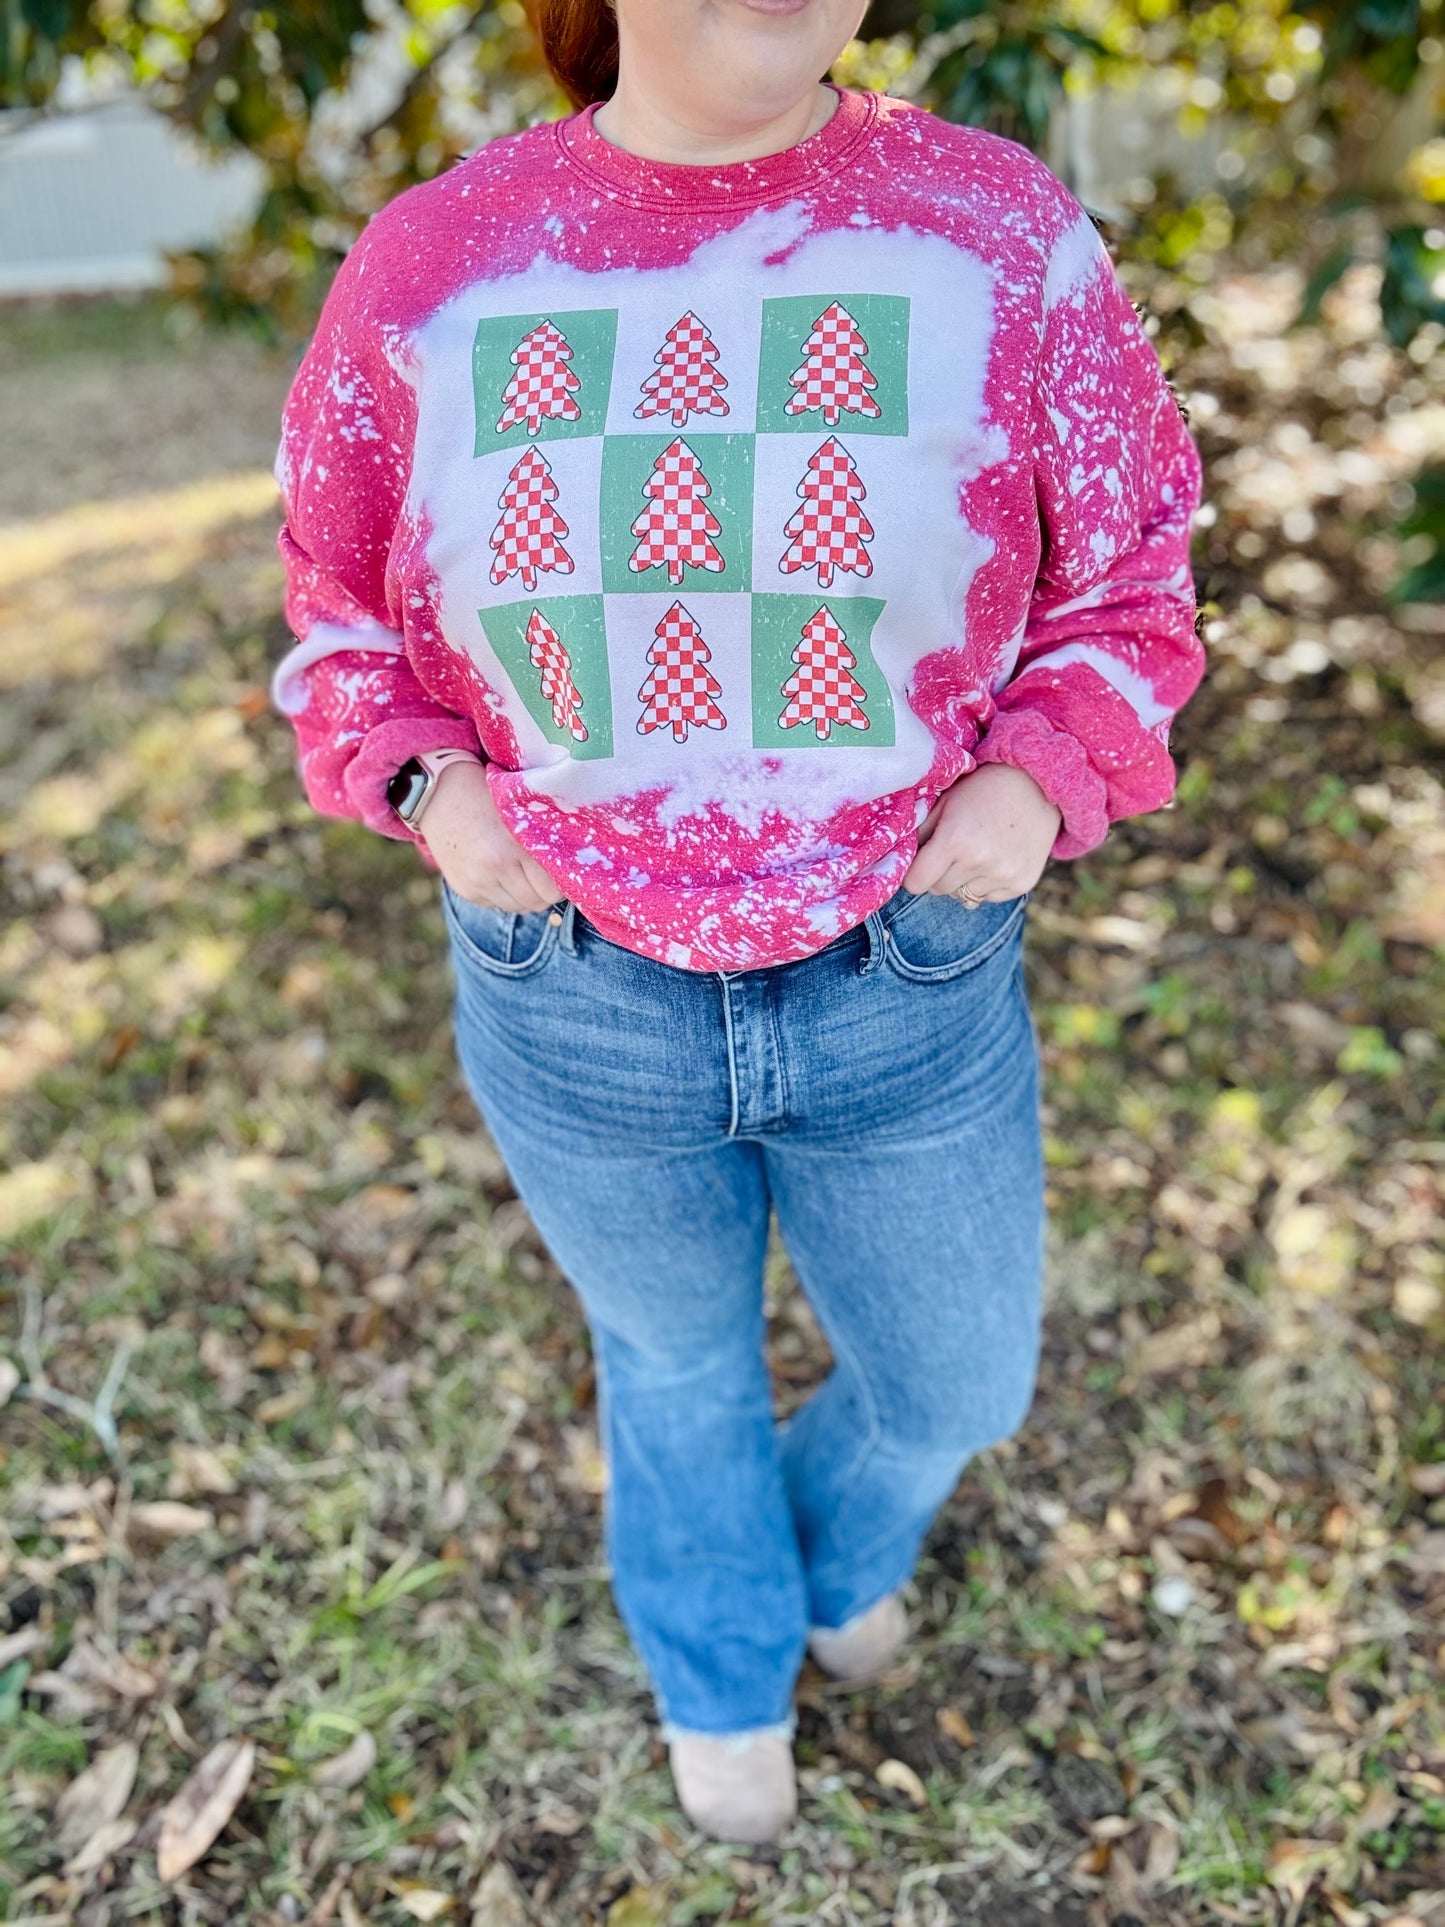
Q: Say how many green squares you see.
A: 5